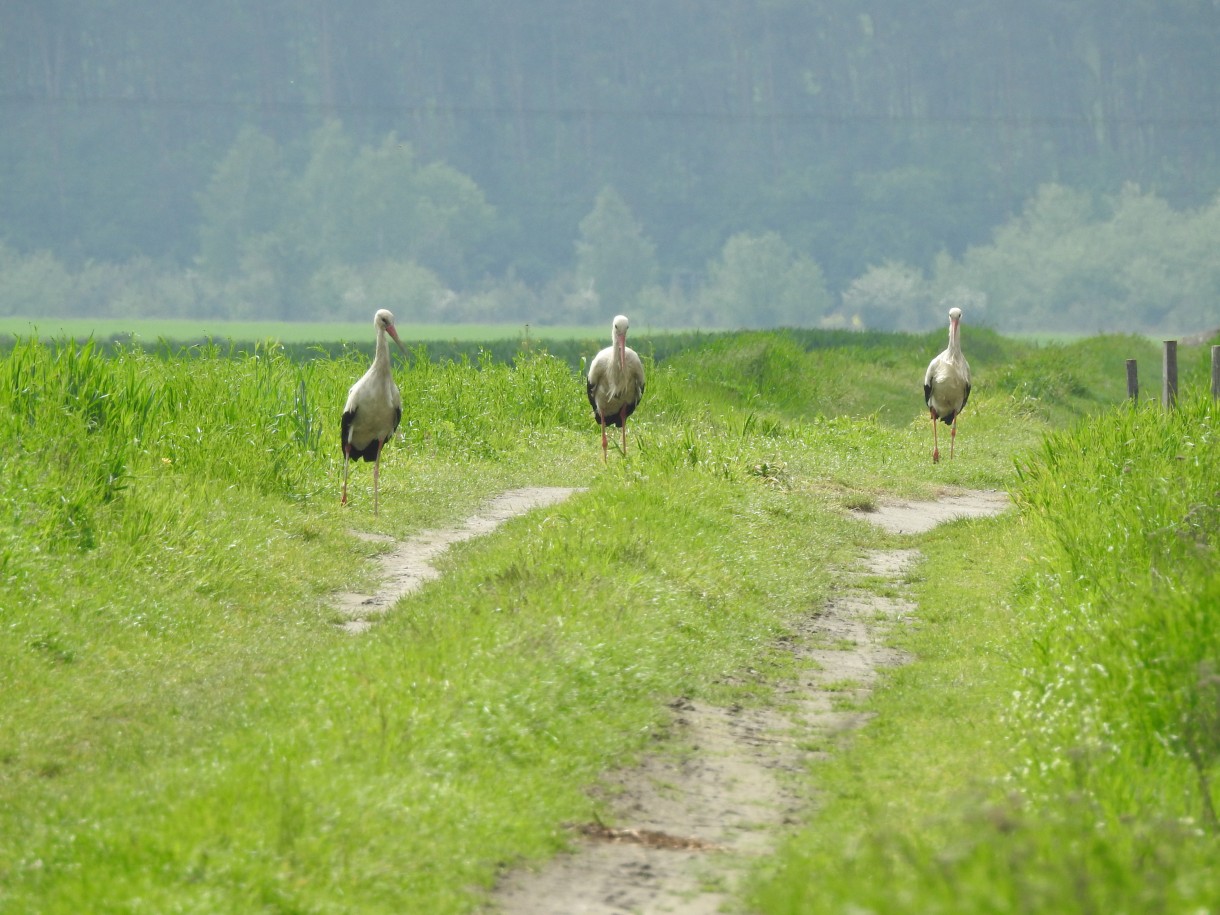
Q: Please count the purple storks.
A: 0